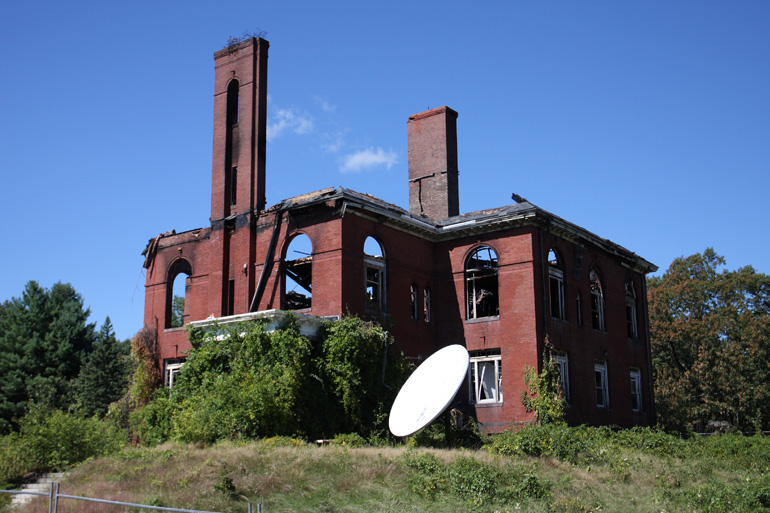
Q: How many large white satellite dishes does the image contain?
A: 1